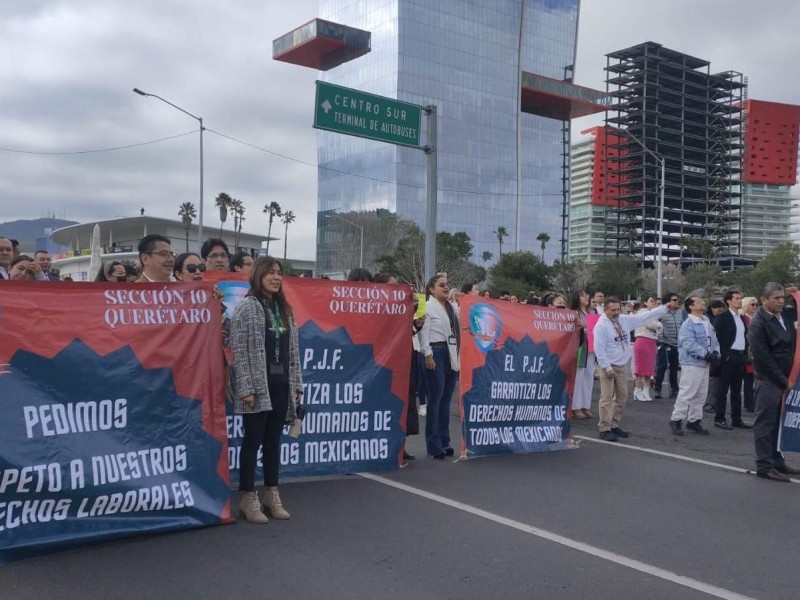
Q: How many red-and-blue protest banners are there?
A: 4